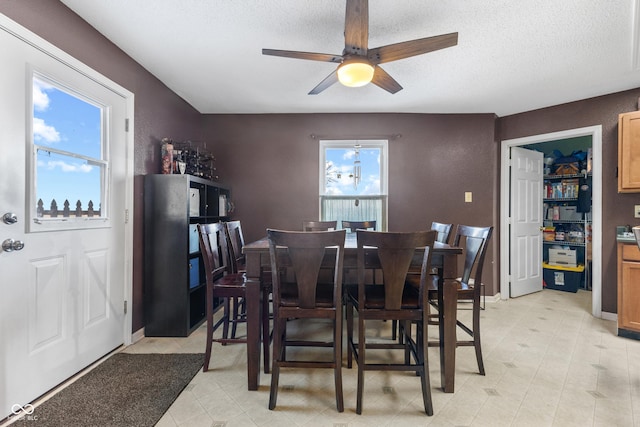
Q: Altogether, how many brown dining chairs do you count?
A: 8